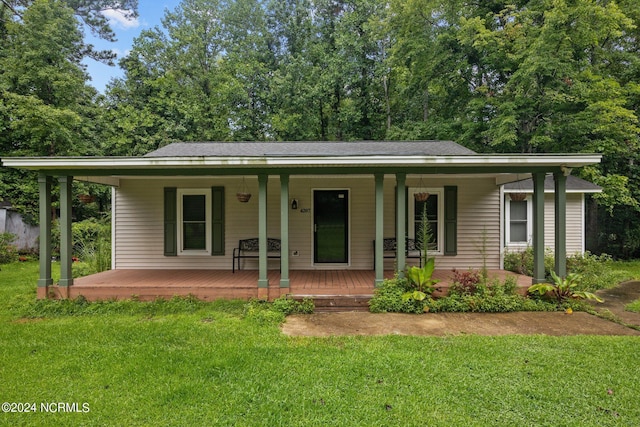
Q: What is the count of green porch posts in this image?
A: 8